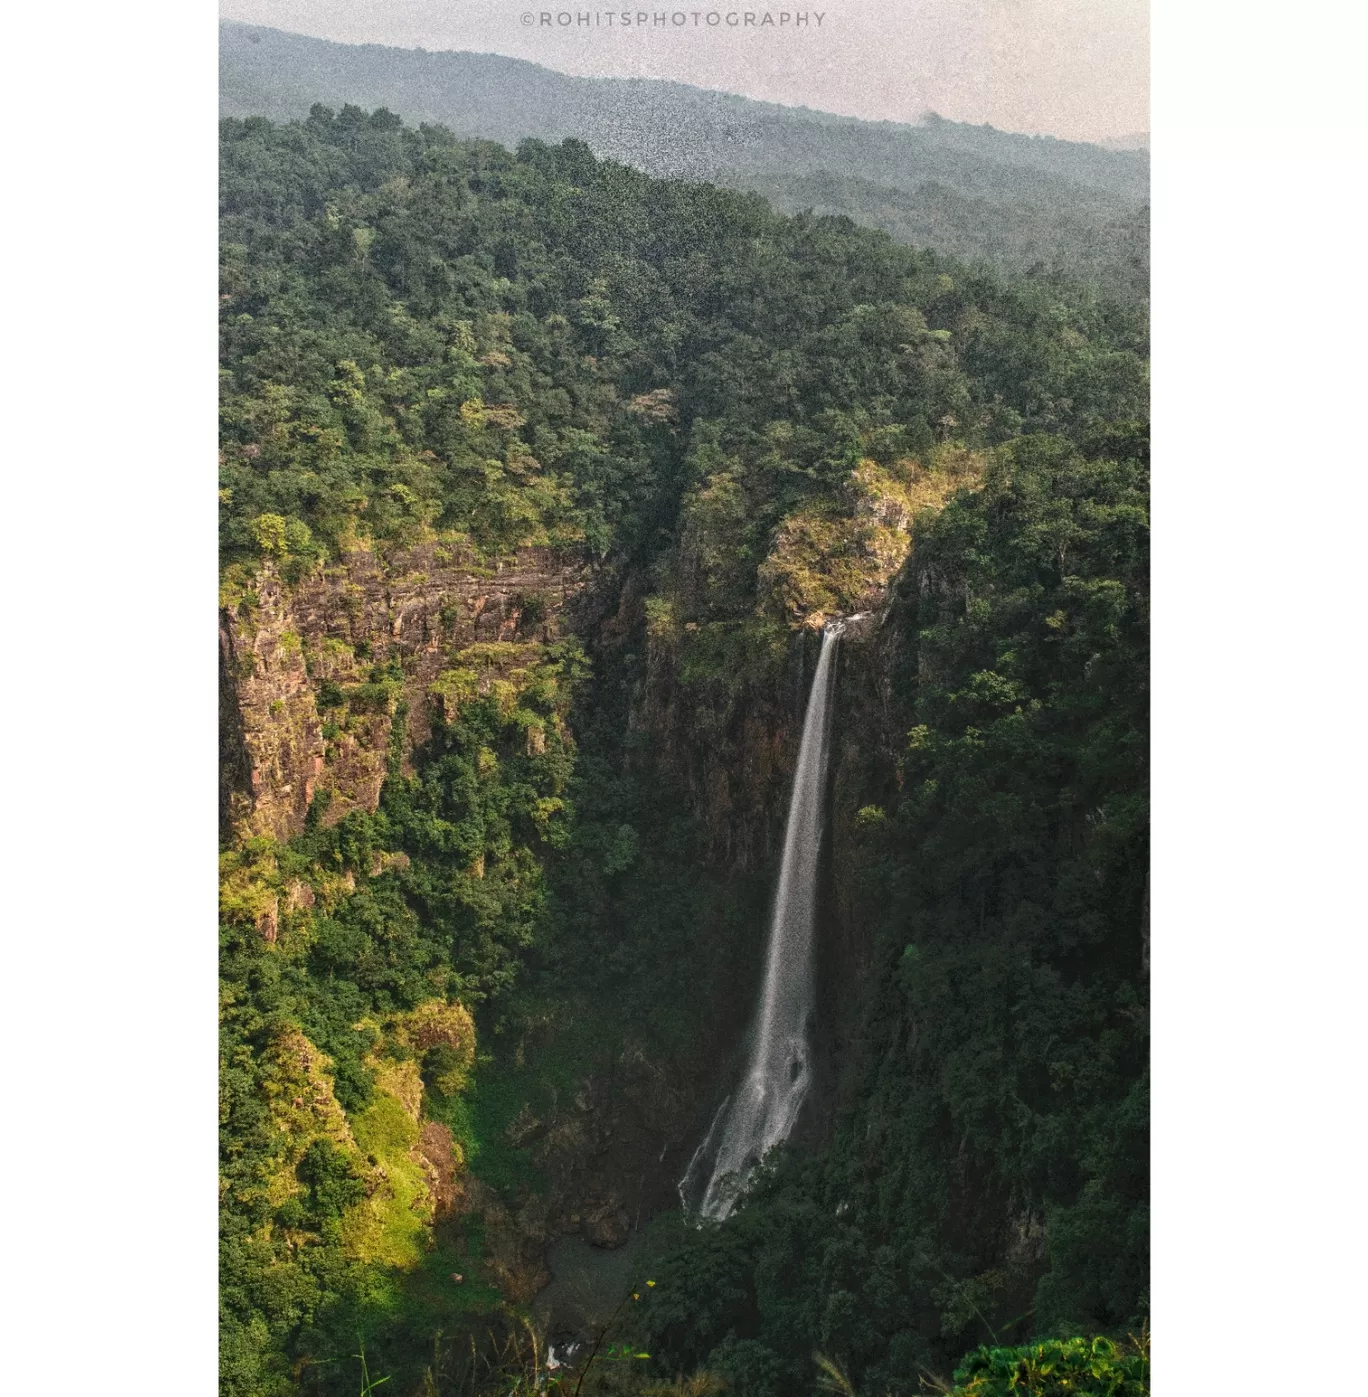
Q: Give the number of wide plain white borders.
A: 2